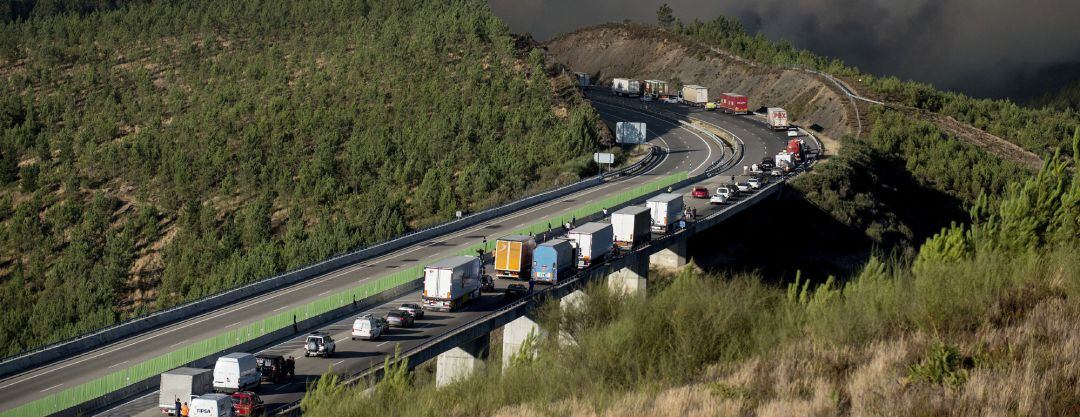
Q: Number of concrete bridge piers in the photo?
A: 5